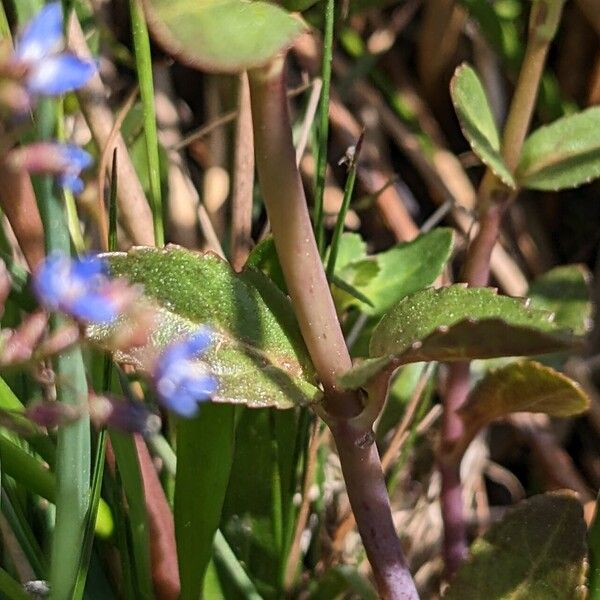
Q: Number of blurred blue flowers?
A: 4